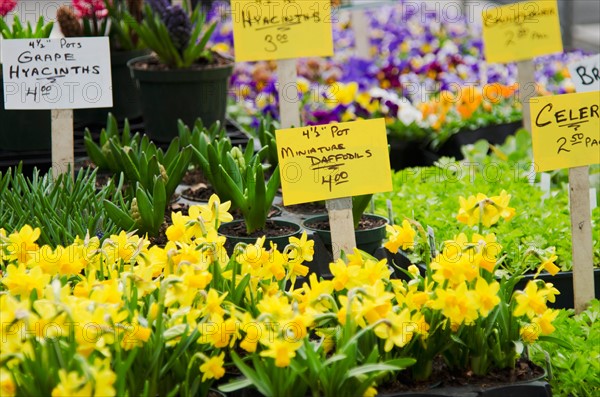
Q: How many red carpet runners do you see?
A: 0